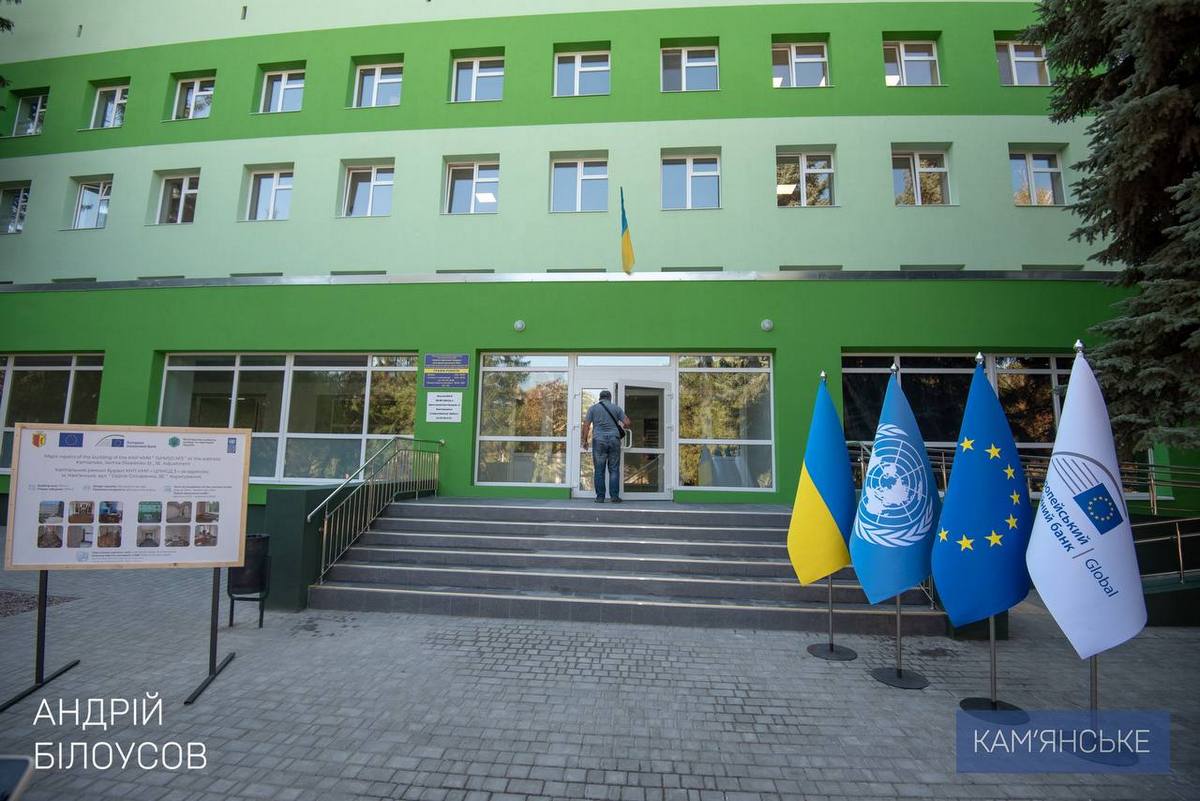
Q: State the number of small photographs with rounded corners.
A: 12